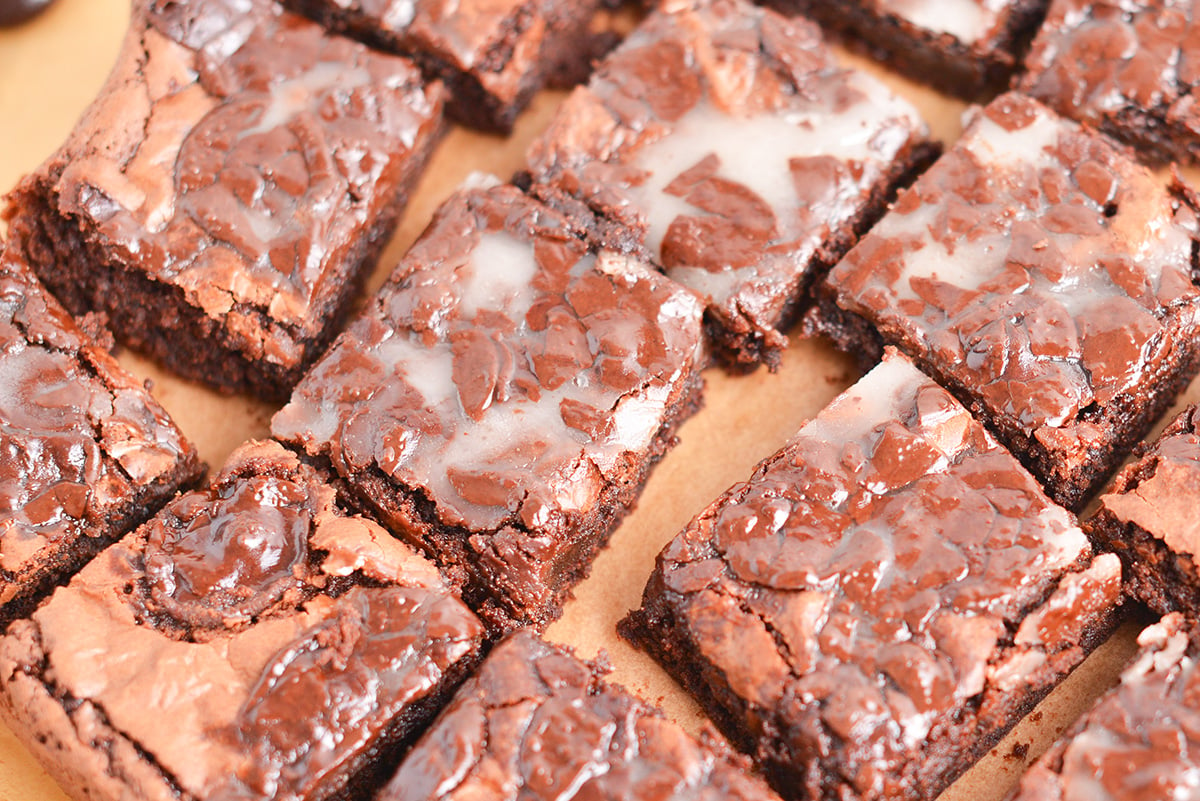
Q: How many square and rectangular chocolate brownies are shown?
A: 13